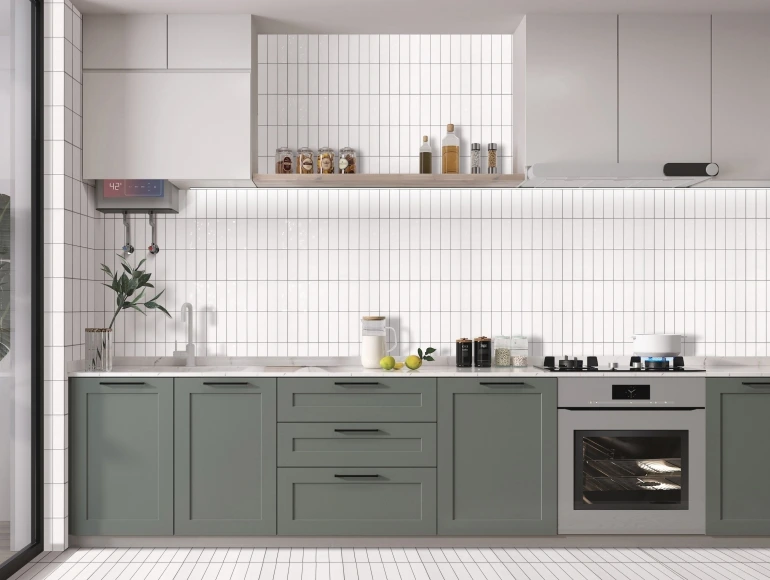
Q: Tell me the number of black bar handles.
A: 7